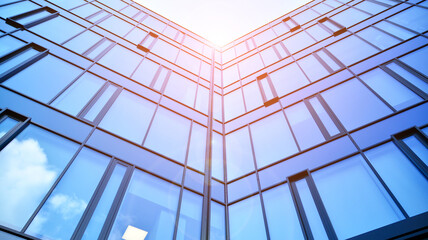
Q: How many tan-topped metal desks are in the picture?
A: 0